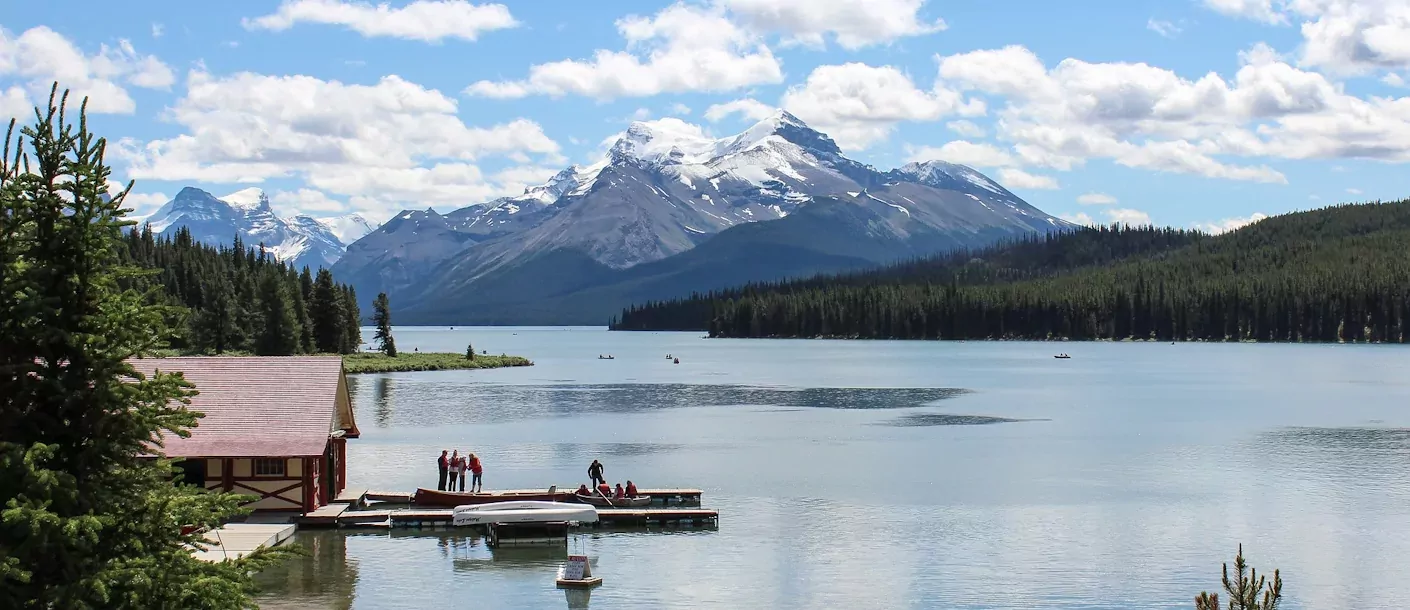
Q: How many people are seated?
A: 4